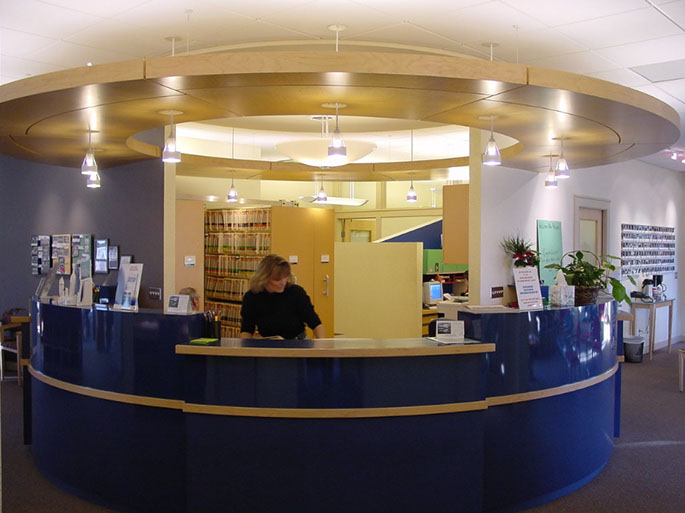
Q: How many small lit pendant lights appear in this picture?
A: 10